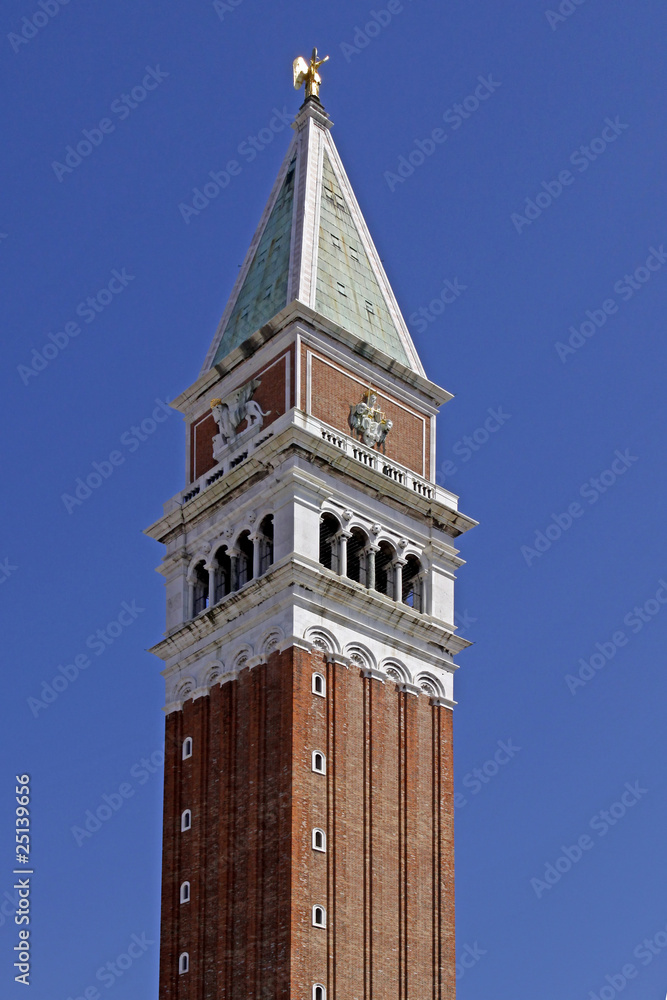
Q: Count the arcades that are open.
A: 8